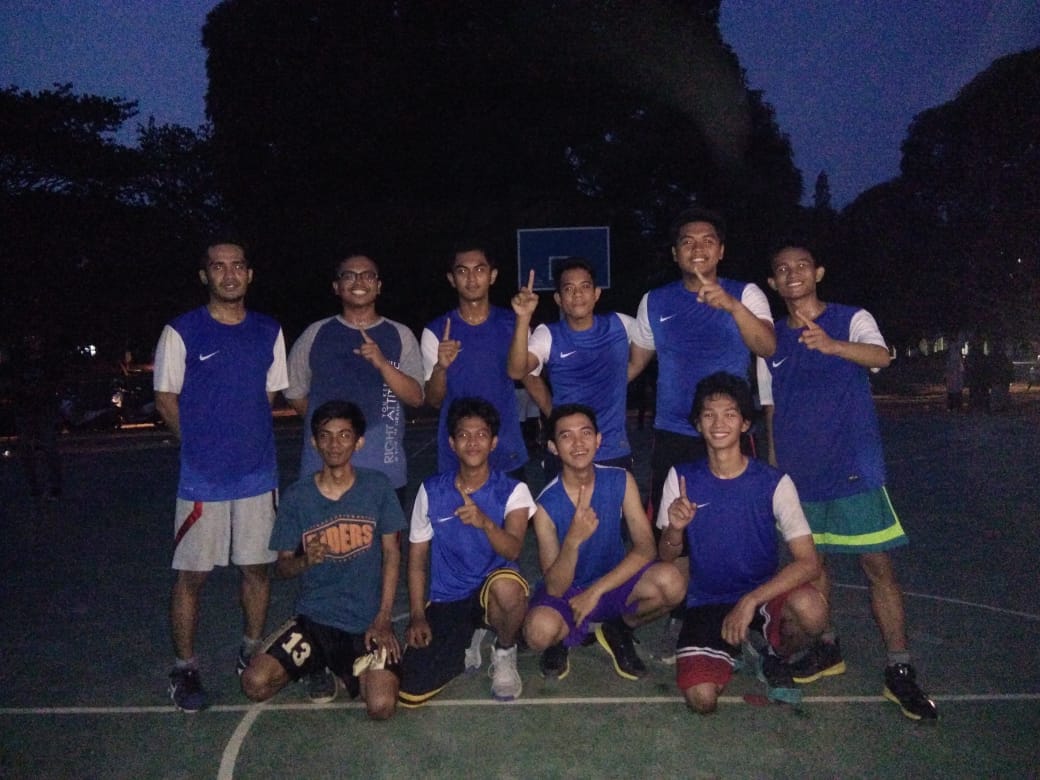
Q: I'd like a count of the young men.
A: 10